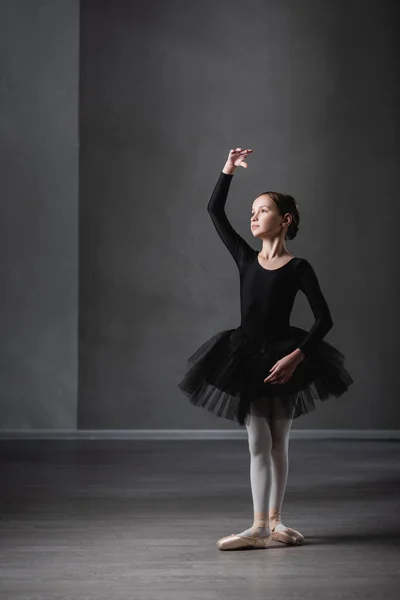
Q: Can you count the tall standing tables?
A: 0